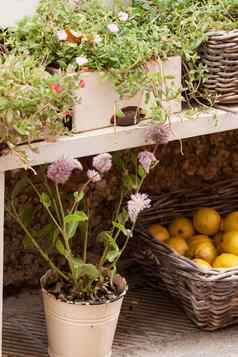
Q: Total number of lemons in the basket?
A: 9